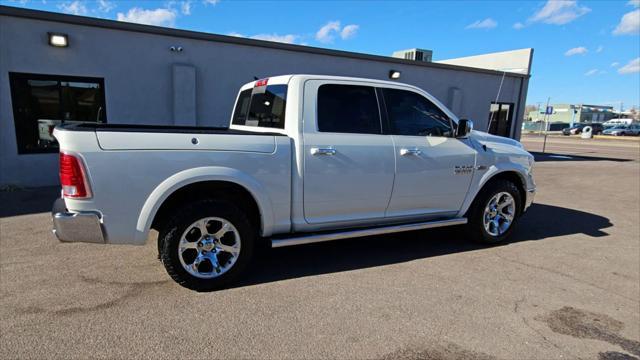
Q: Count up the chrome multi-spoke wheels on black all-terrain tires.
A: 2